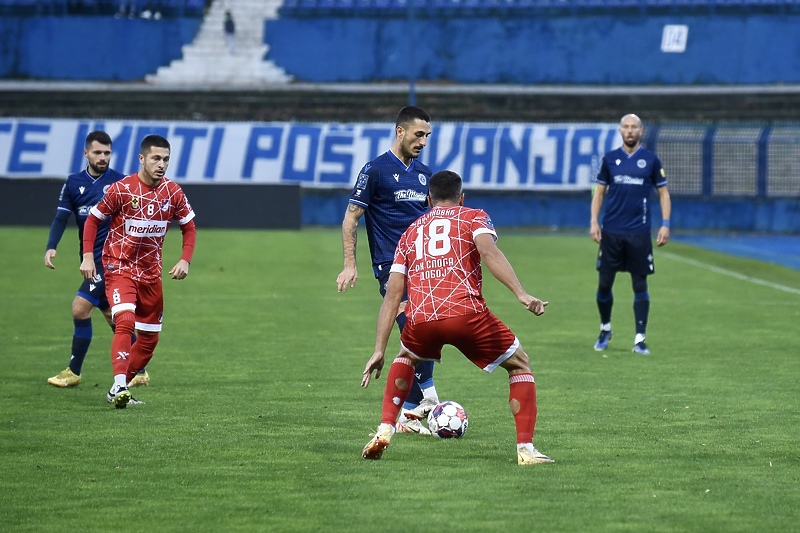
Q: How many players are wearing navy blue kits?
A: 3